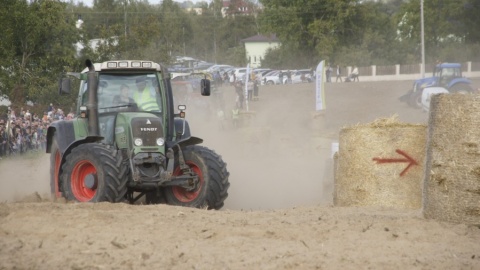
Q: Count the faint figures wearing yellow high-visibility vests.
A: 2